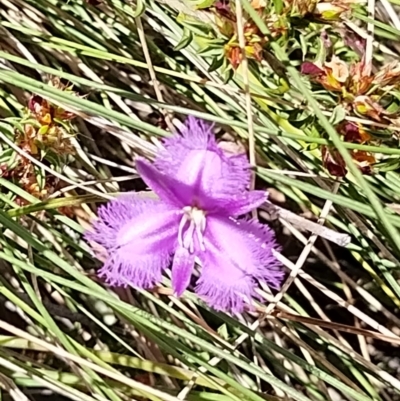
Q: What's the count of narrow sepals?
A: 3